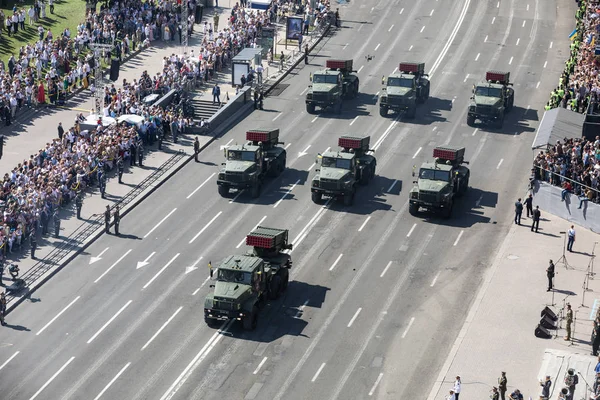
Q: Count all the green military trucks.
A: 7